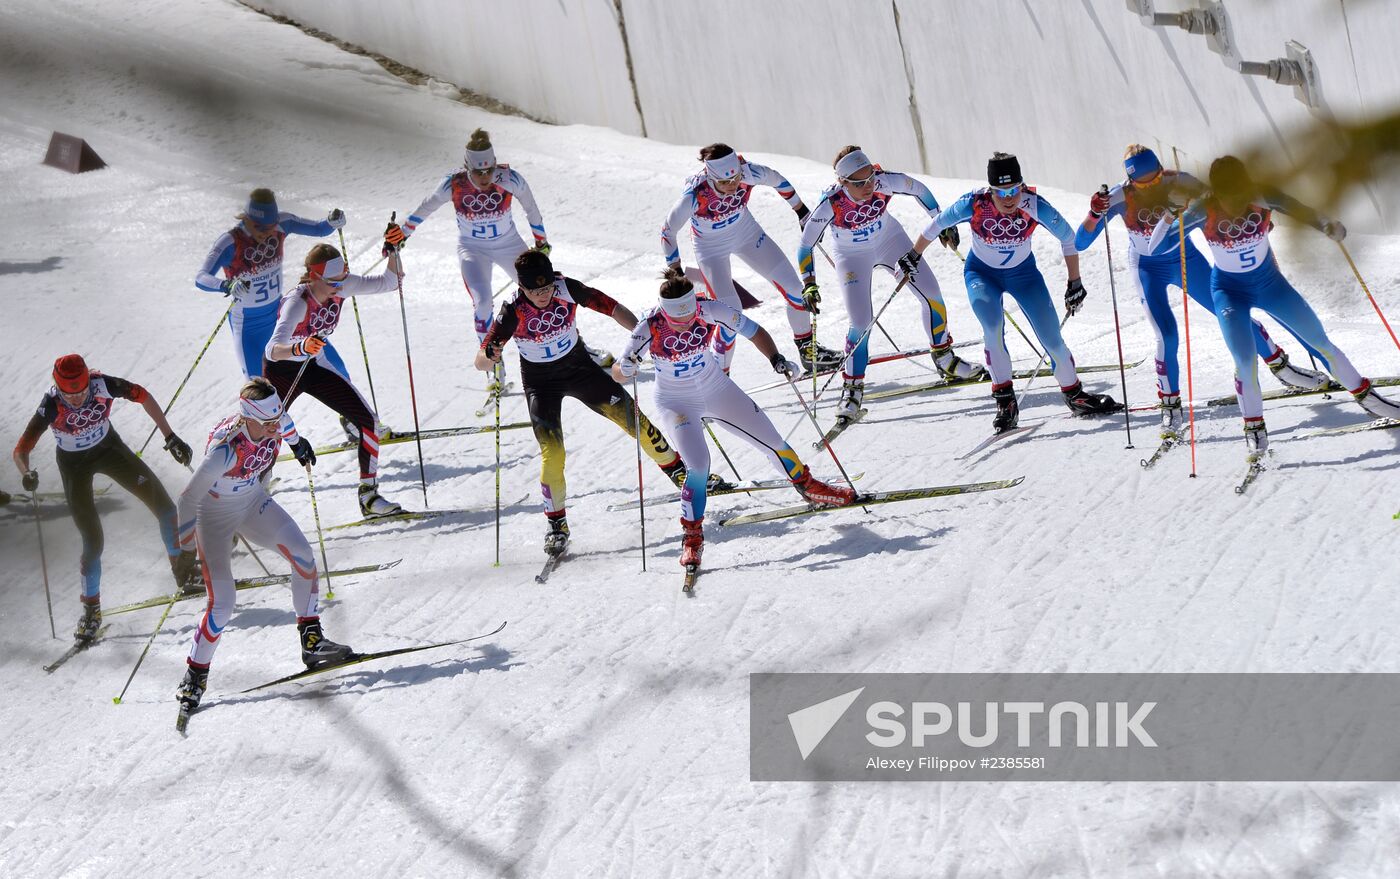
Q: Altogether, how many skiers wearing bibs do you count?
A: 12